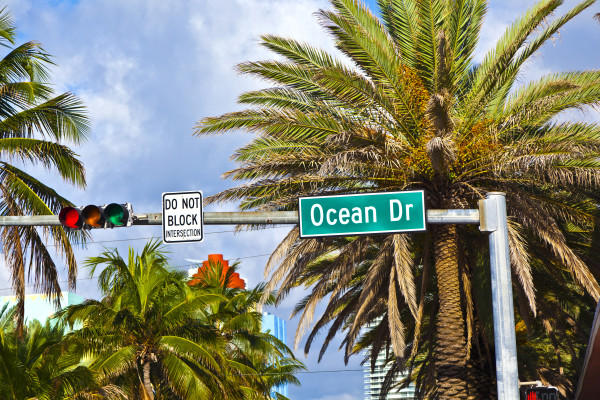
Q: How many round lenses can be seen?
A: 3